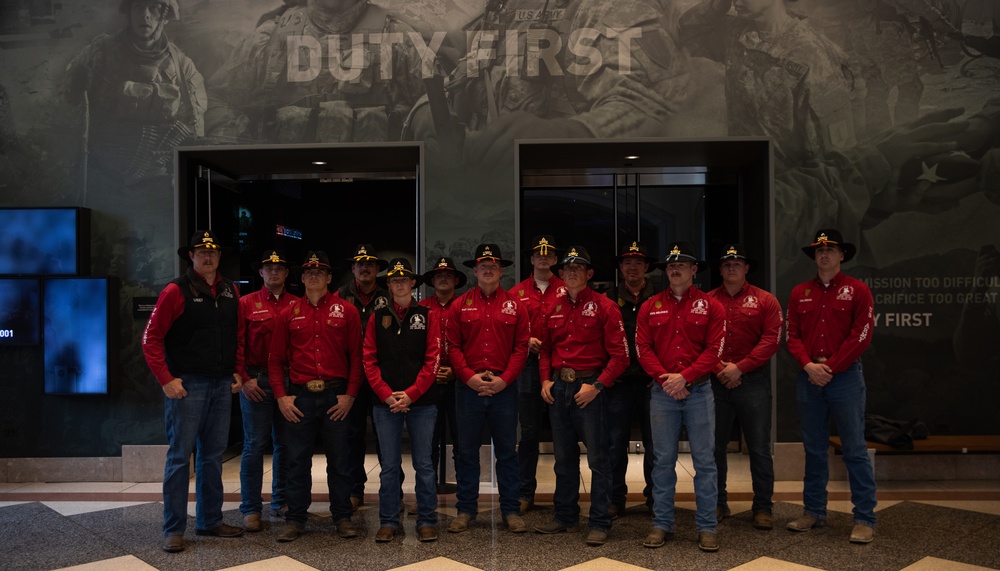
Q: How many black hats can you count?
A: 13